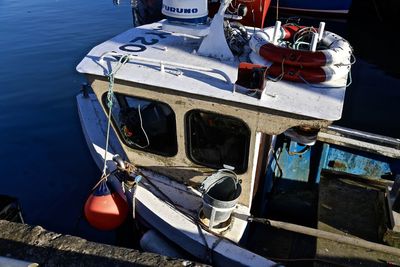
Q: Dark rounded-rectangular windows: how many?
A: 2